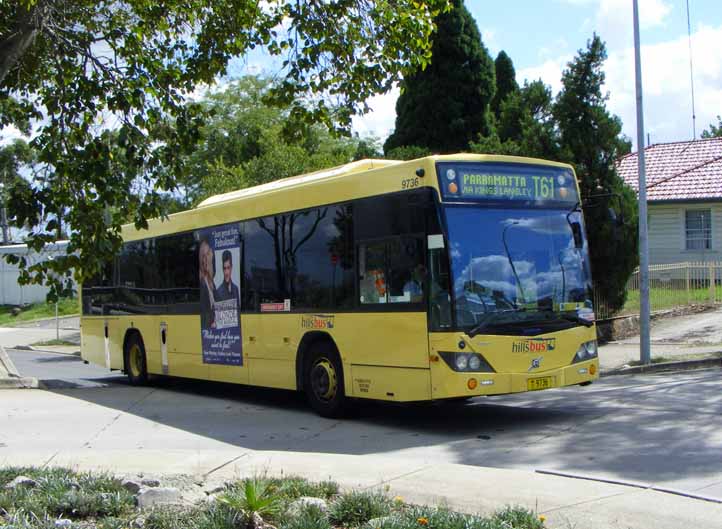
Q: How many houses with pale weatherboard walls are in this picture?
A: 1